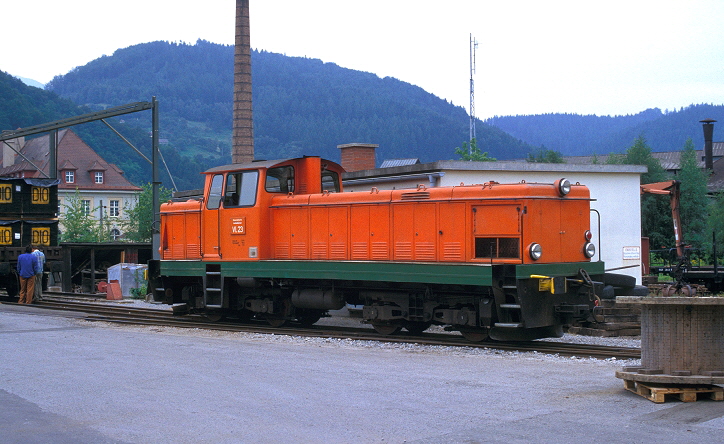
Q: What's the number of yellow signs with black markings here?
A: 4